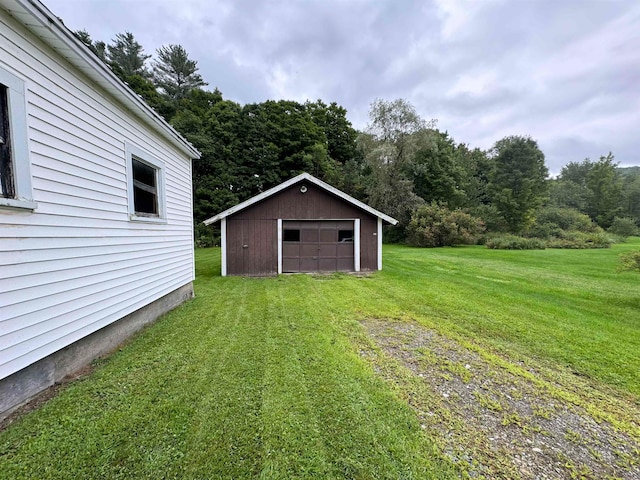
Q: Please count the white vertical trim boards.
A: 4